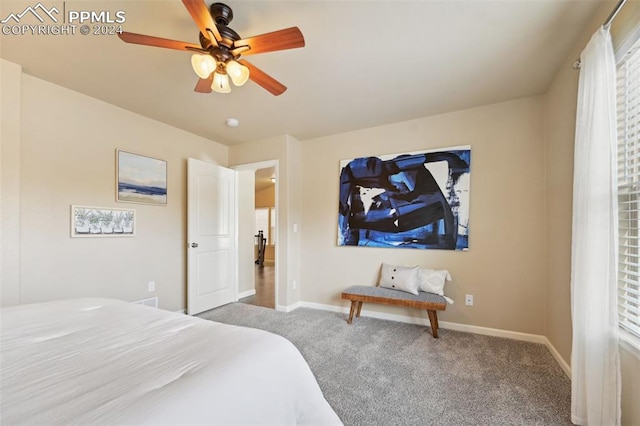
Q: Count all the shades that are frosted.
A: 3